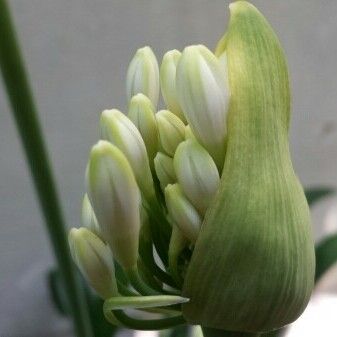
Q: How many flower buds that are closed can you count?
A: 12